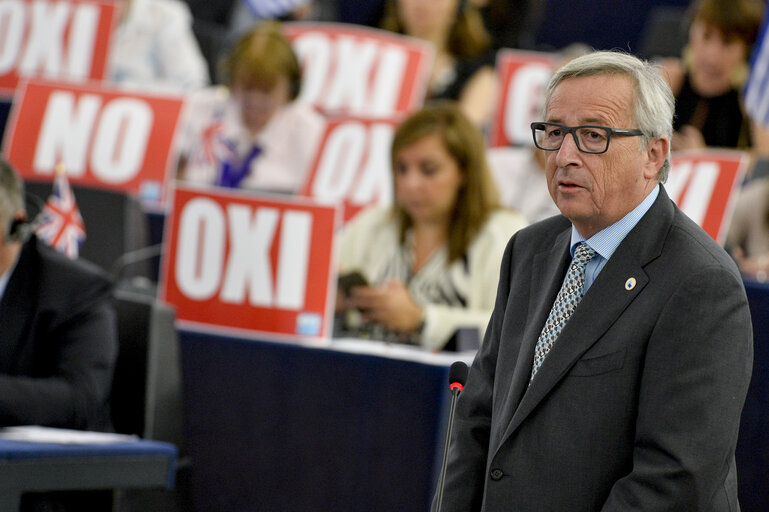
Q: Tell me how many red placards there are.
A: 7